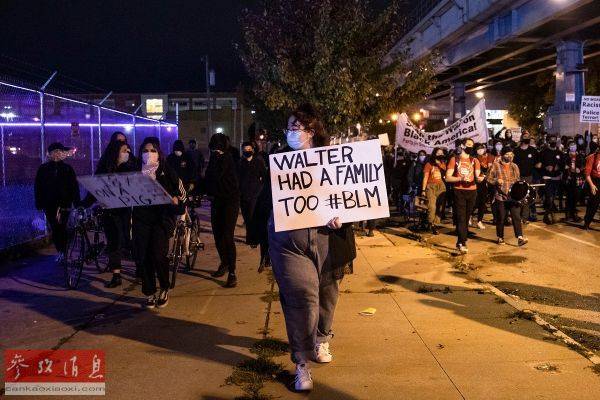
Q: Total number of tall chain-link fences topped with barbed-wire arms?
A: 1